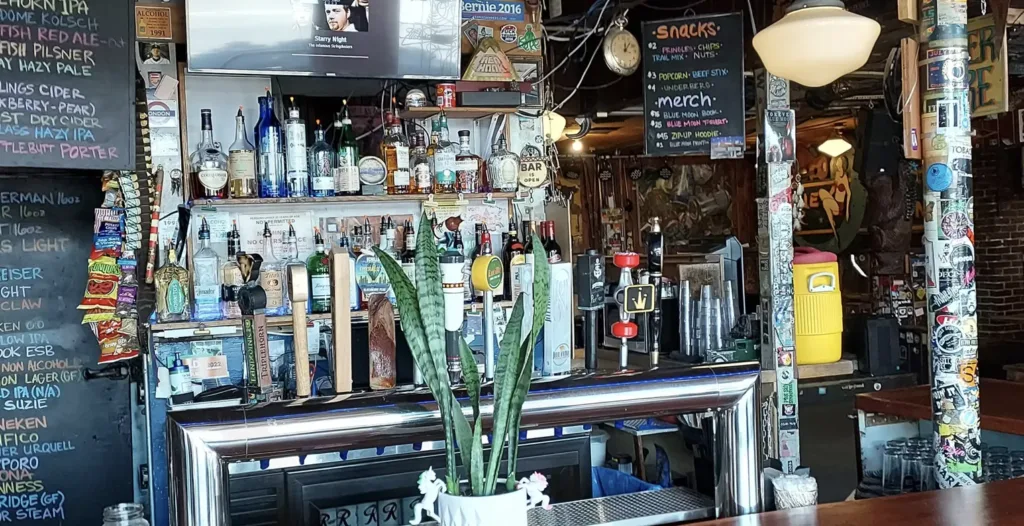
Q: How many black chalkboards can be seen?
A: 3